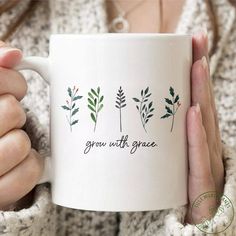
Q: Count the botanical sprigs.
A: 5